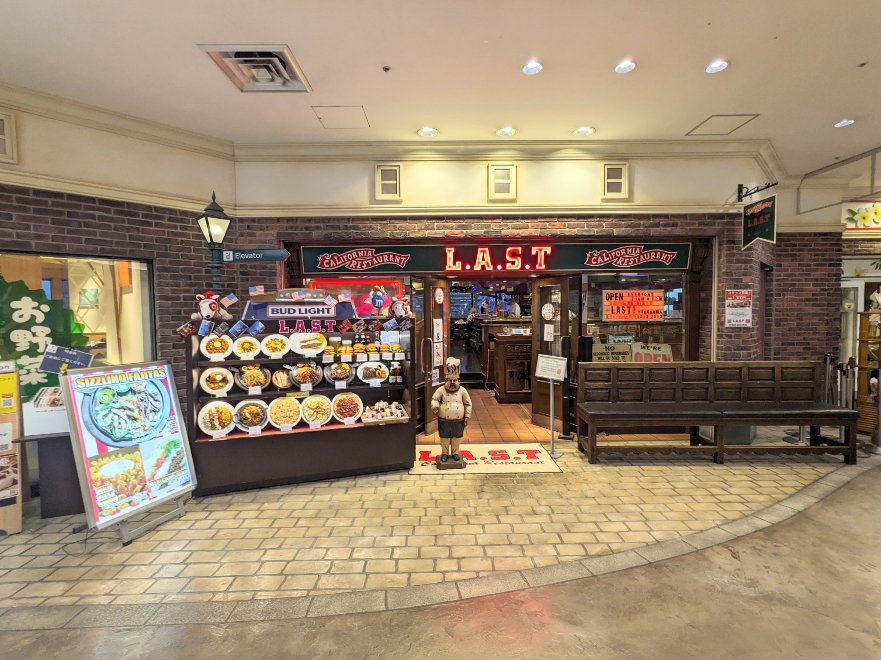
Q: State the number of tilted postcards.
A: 10